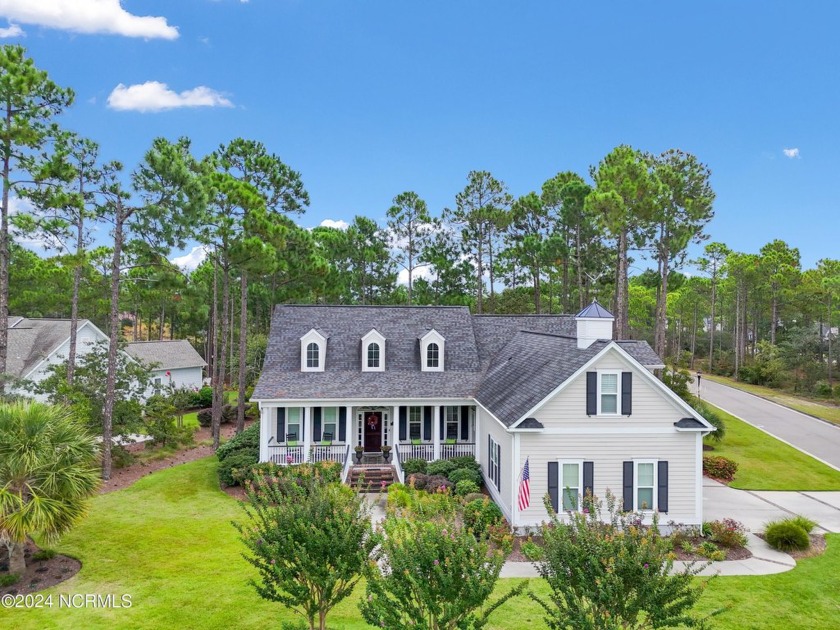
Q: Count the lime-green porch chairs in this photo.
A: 4